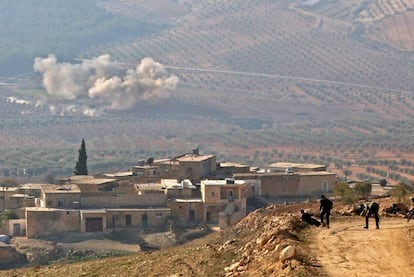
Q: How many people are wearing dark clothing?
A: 3